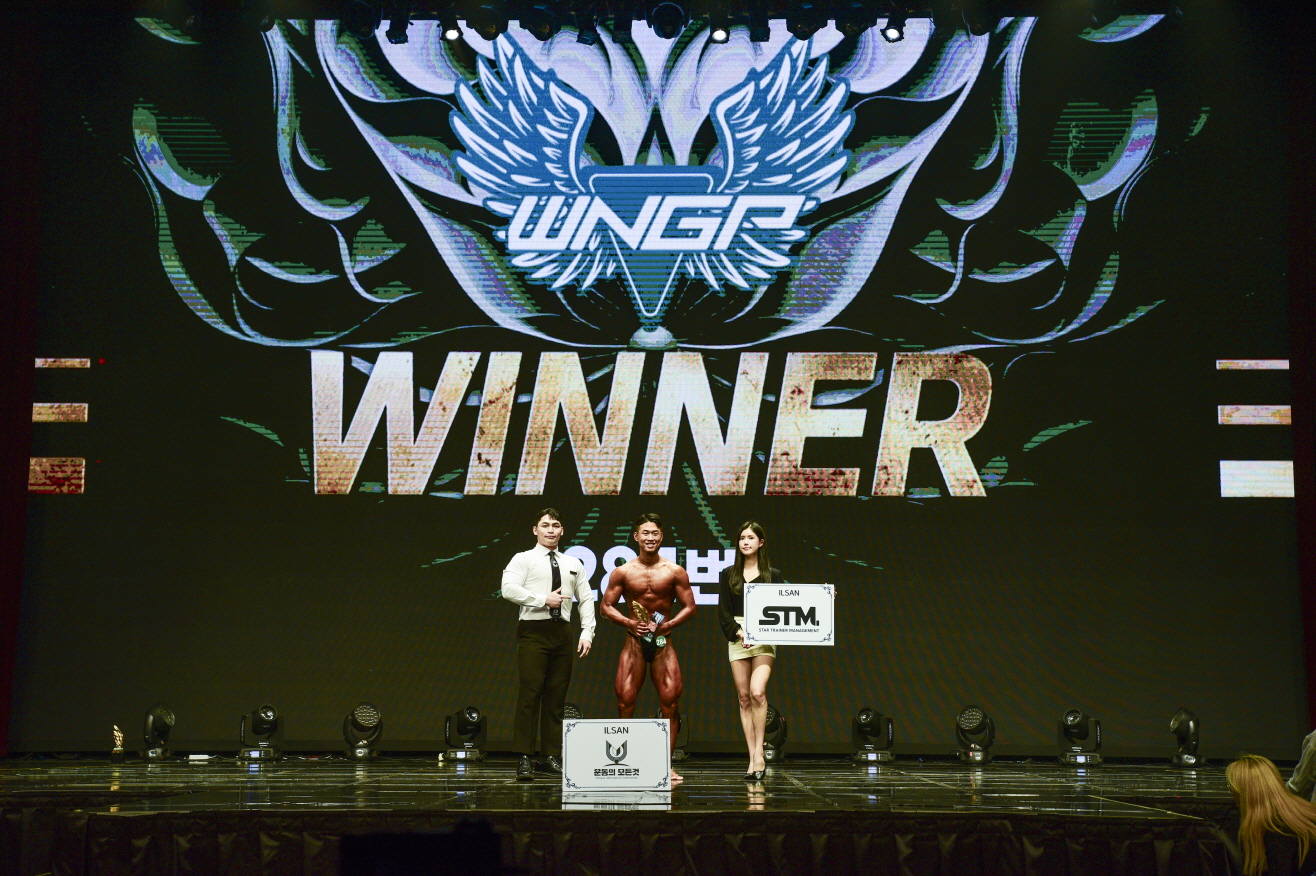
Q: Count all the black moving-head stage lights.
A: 11